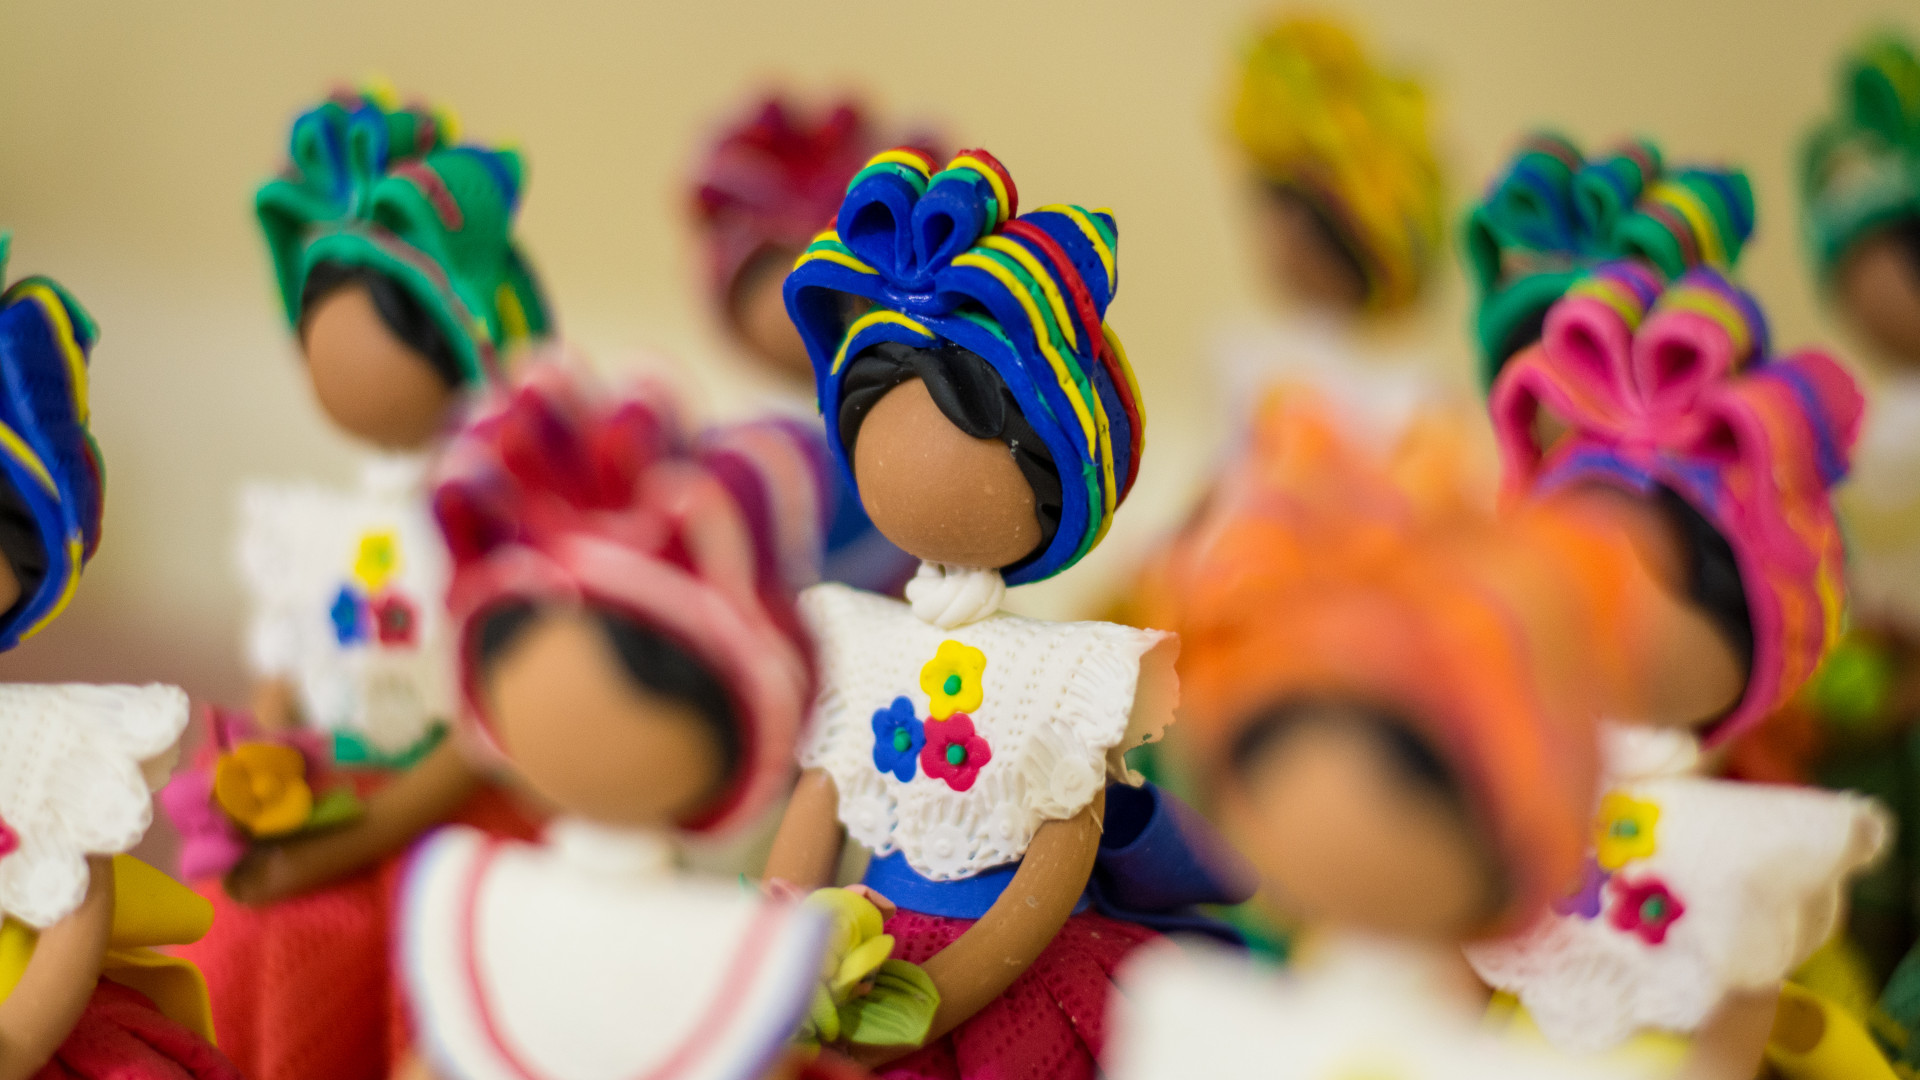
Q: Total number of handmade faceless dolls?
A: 10